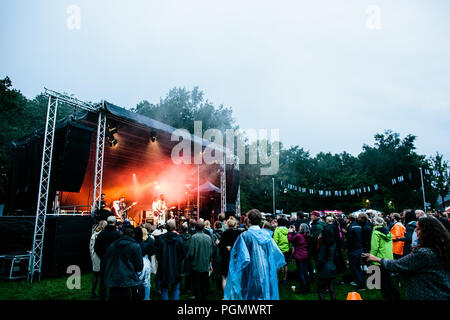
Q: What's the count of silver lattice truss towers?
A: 4